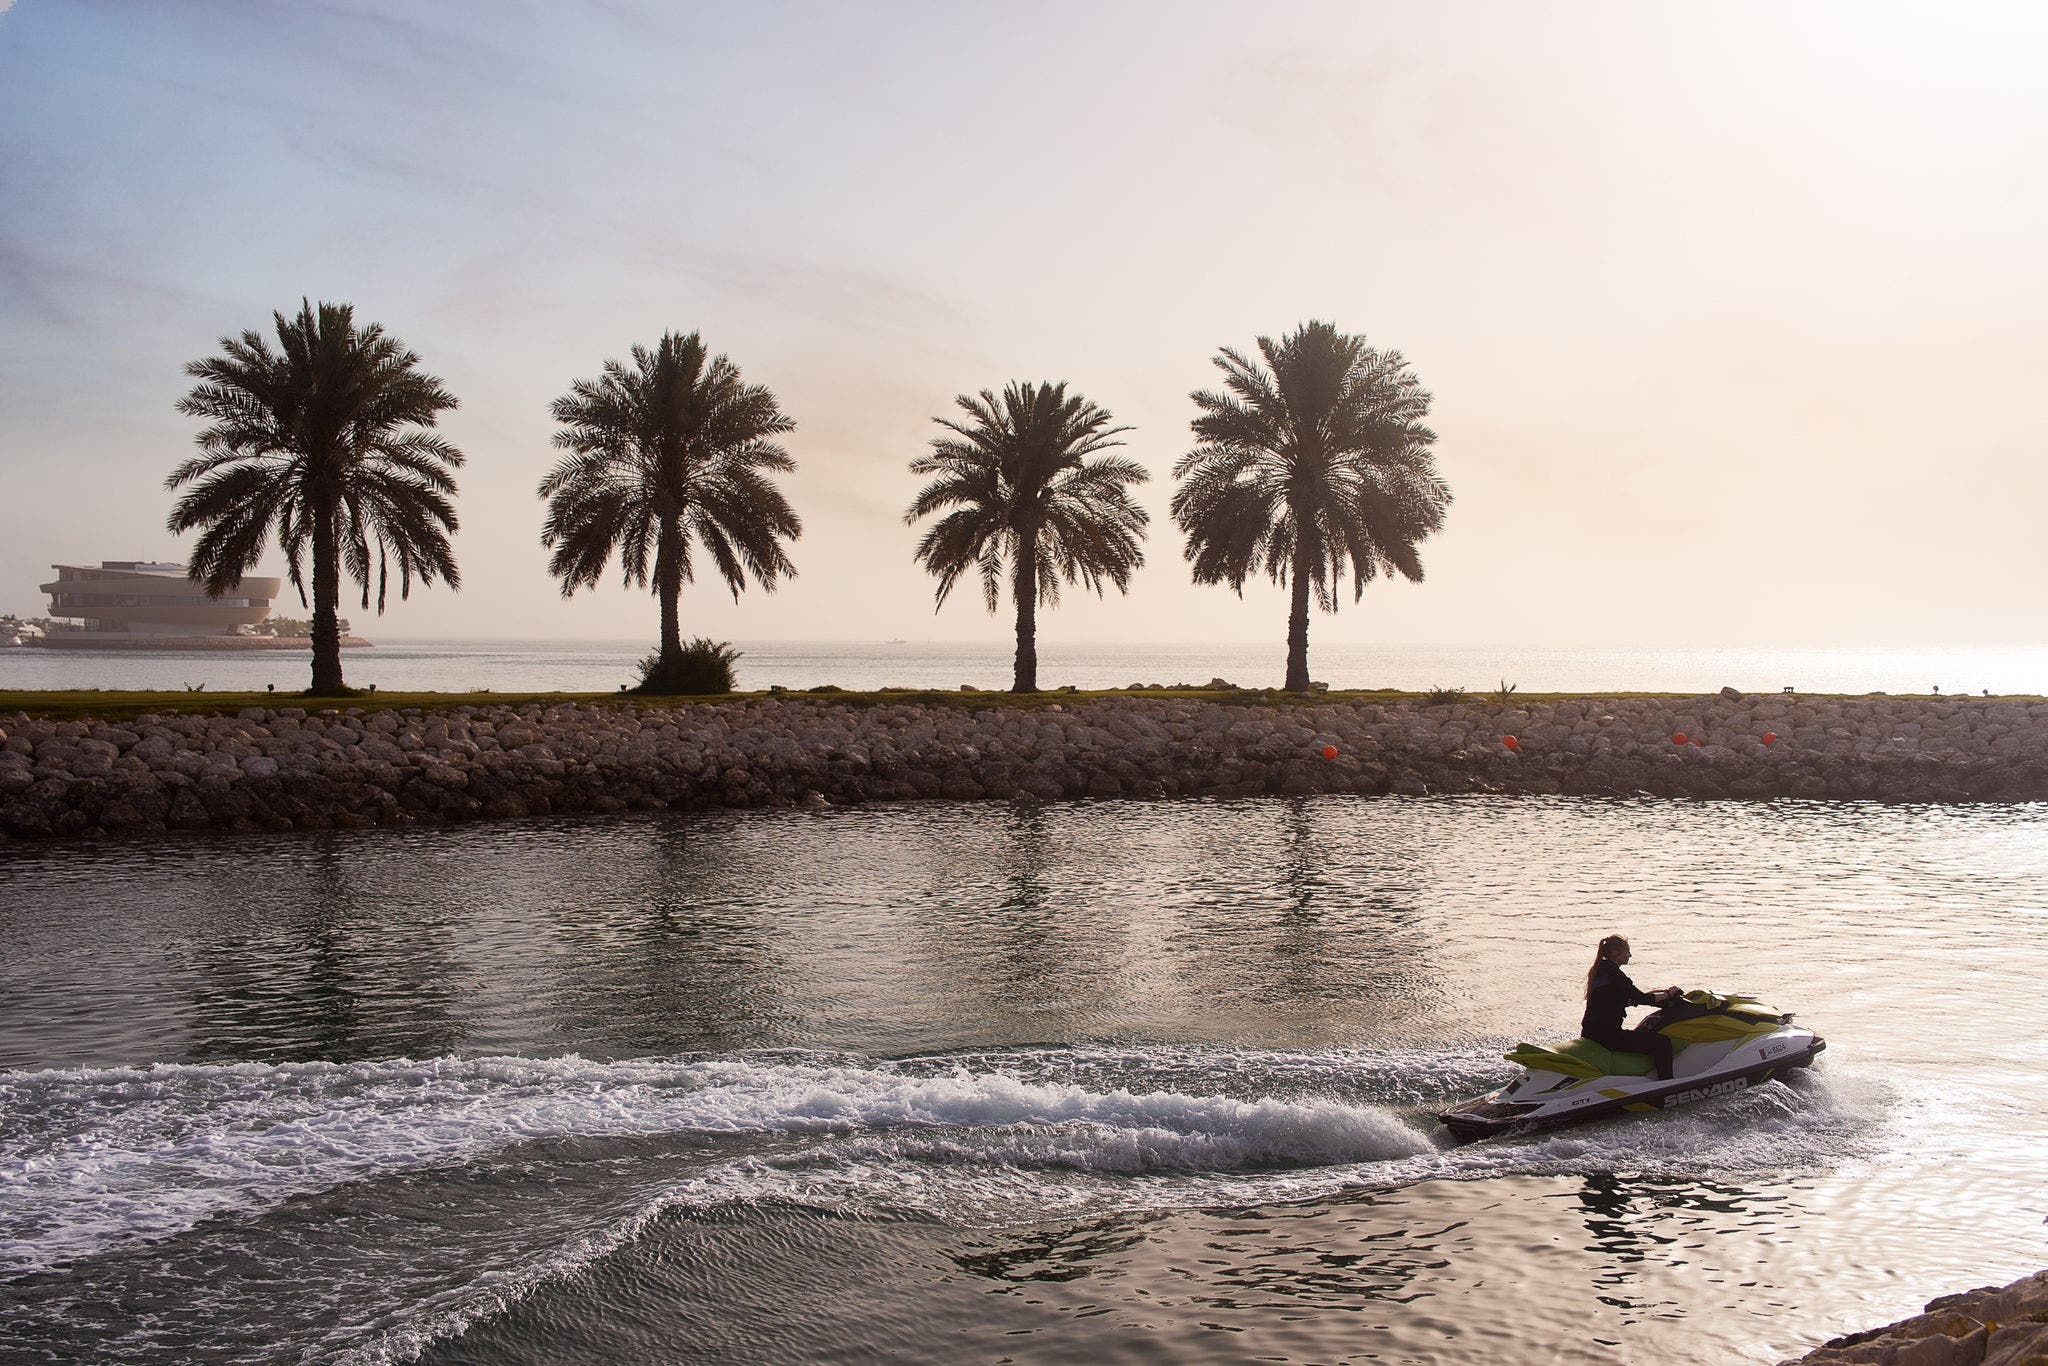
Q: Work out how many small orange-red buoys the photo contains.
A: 4